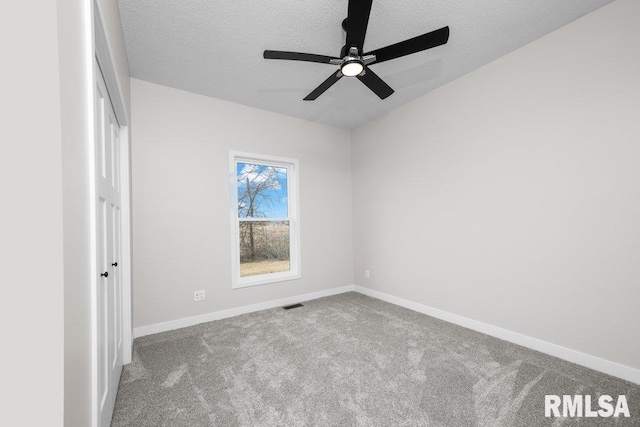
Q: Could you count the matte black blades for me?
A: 5